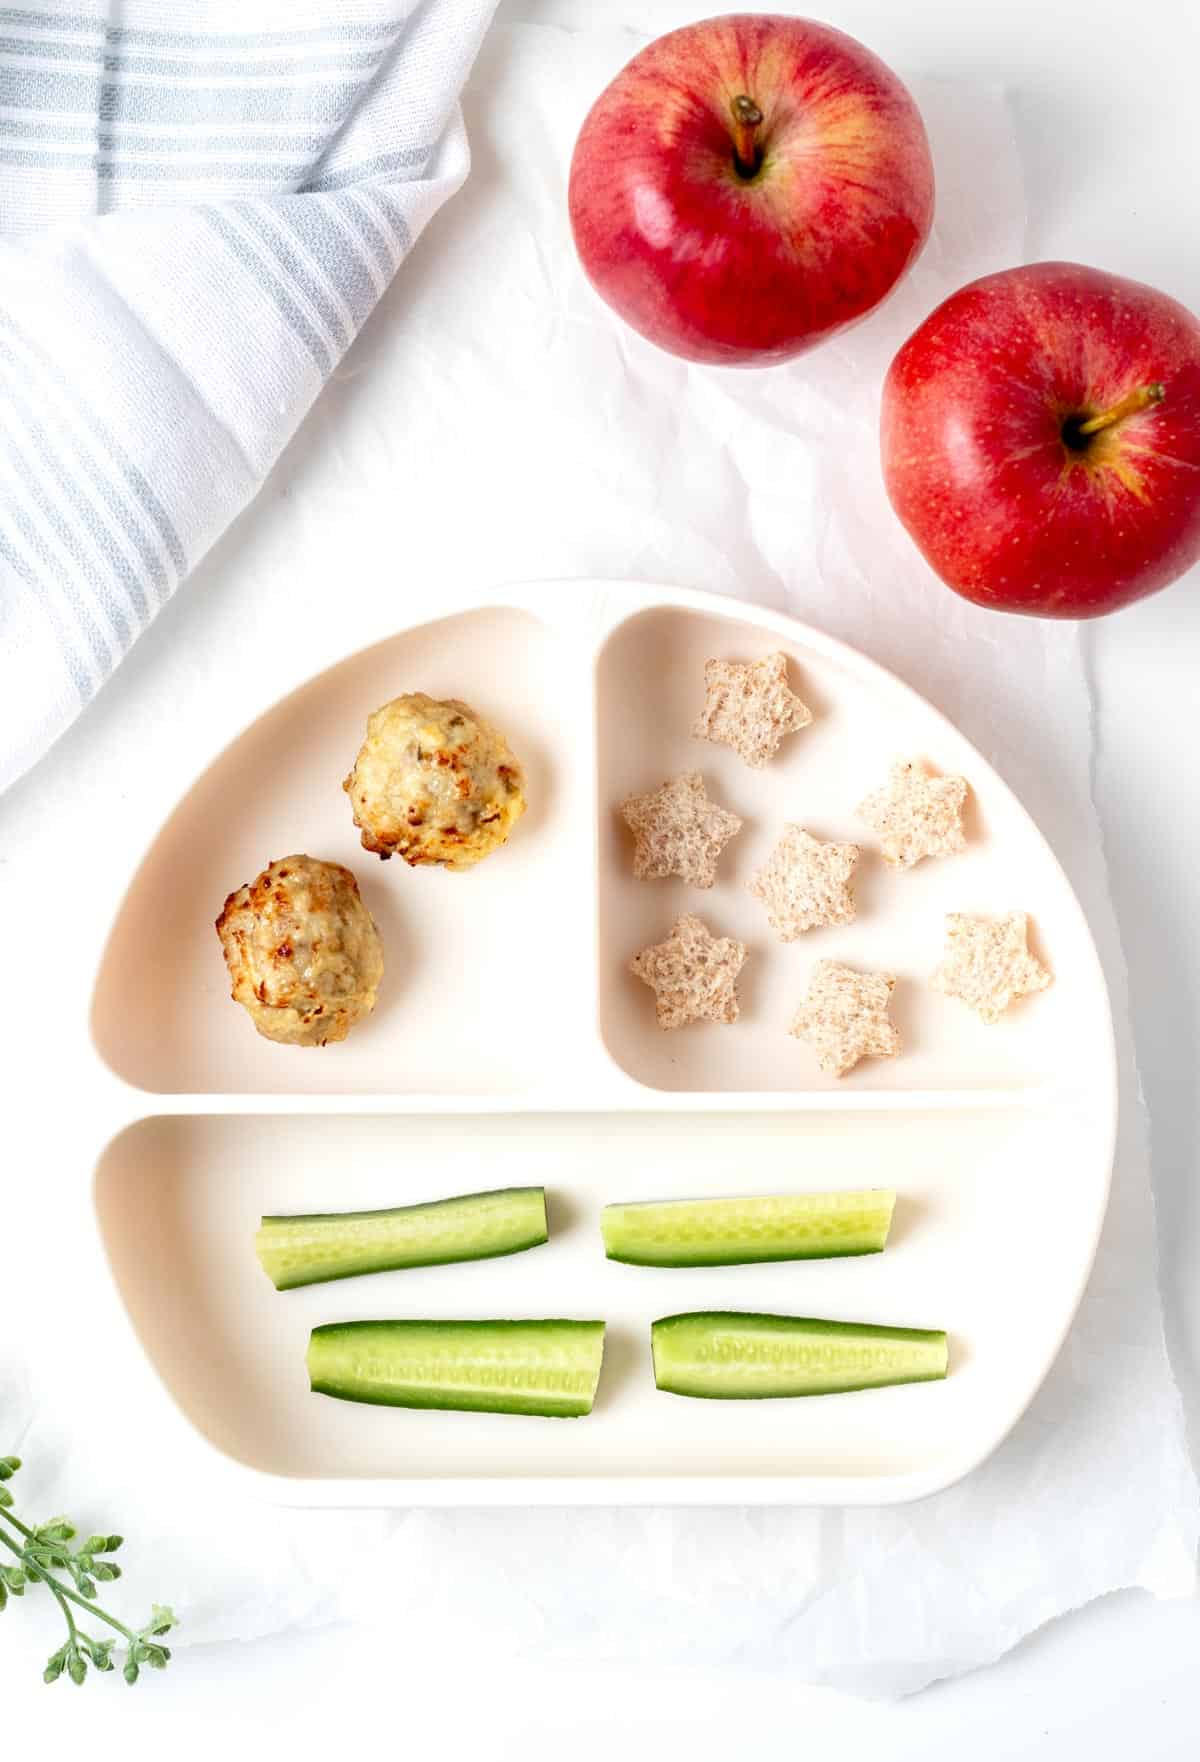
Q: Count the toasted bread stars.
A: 7